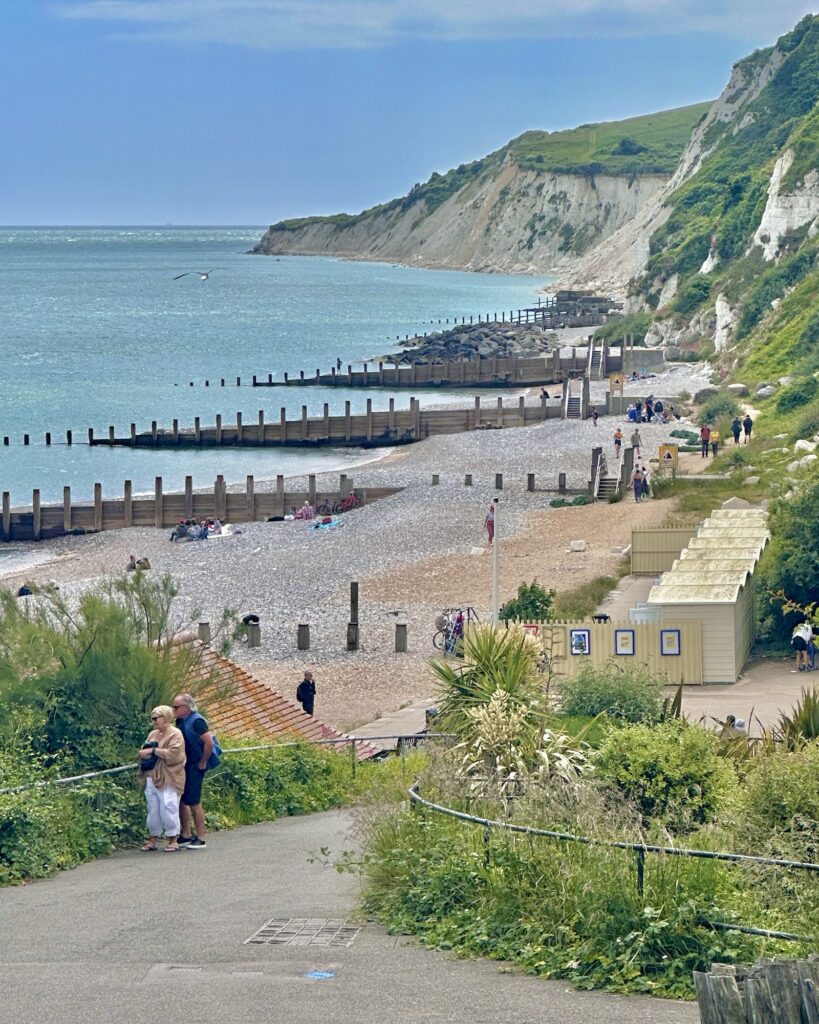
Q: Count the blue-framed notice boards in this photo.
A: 3